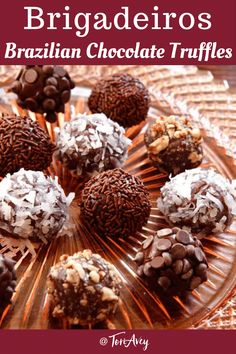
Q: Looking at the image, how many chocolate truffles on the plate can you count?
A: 11